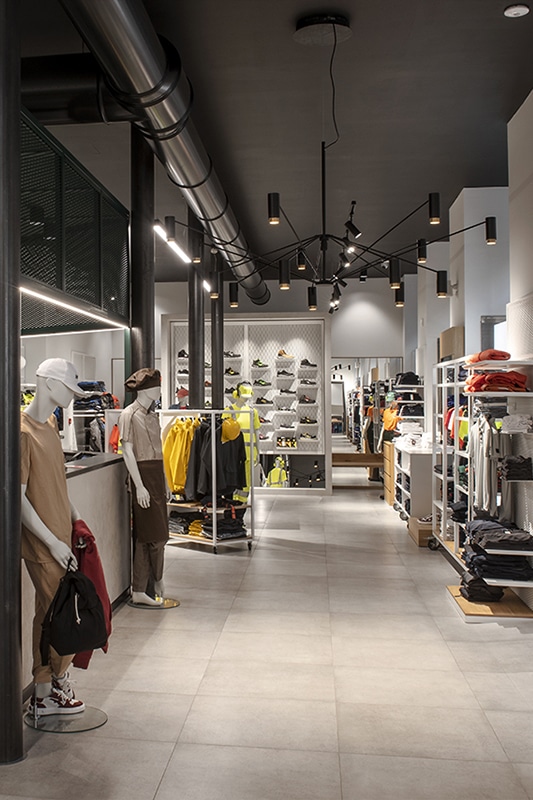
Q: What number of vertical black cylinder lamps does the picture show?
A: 14